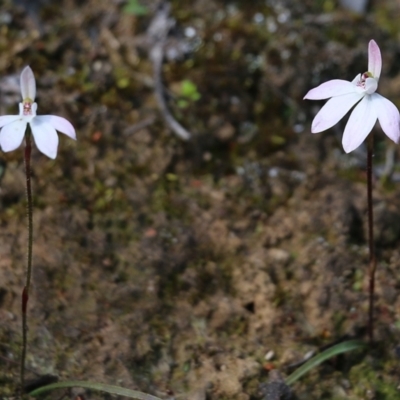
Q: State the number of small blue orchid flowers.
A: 2